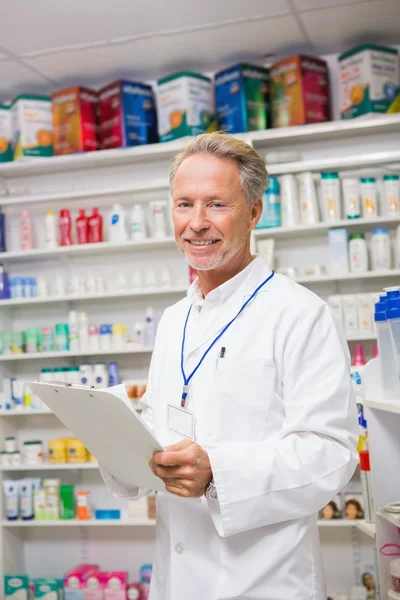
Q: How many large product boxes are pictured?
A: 8